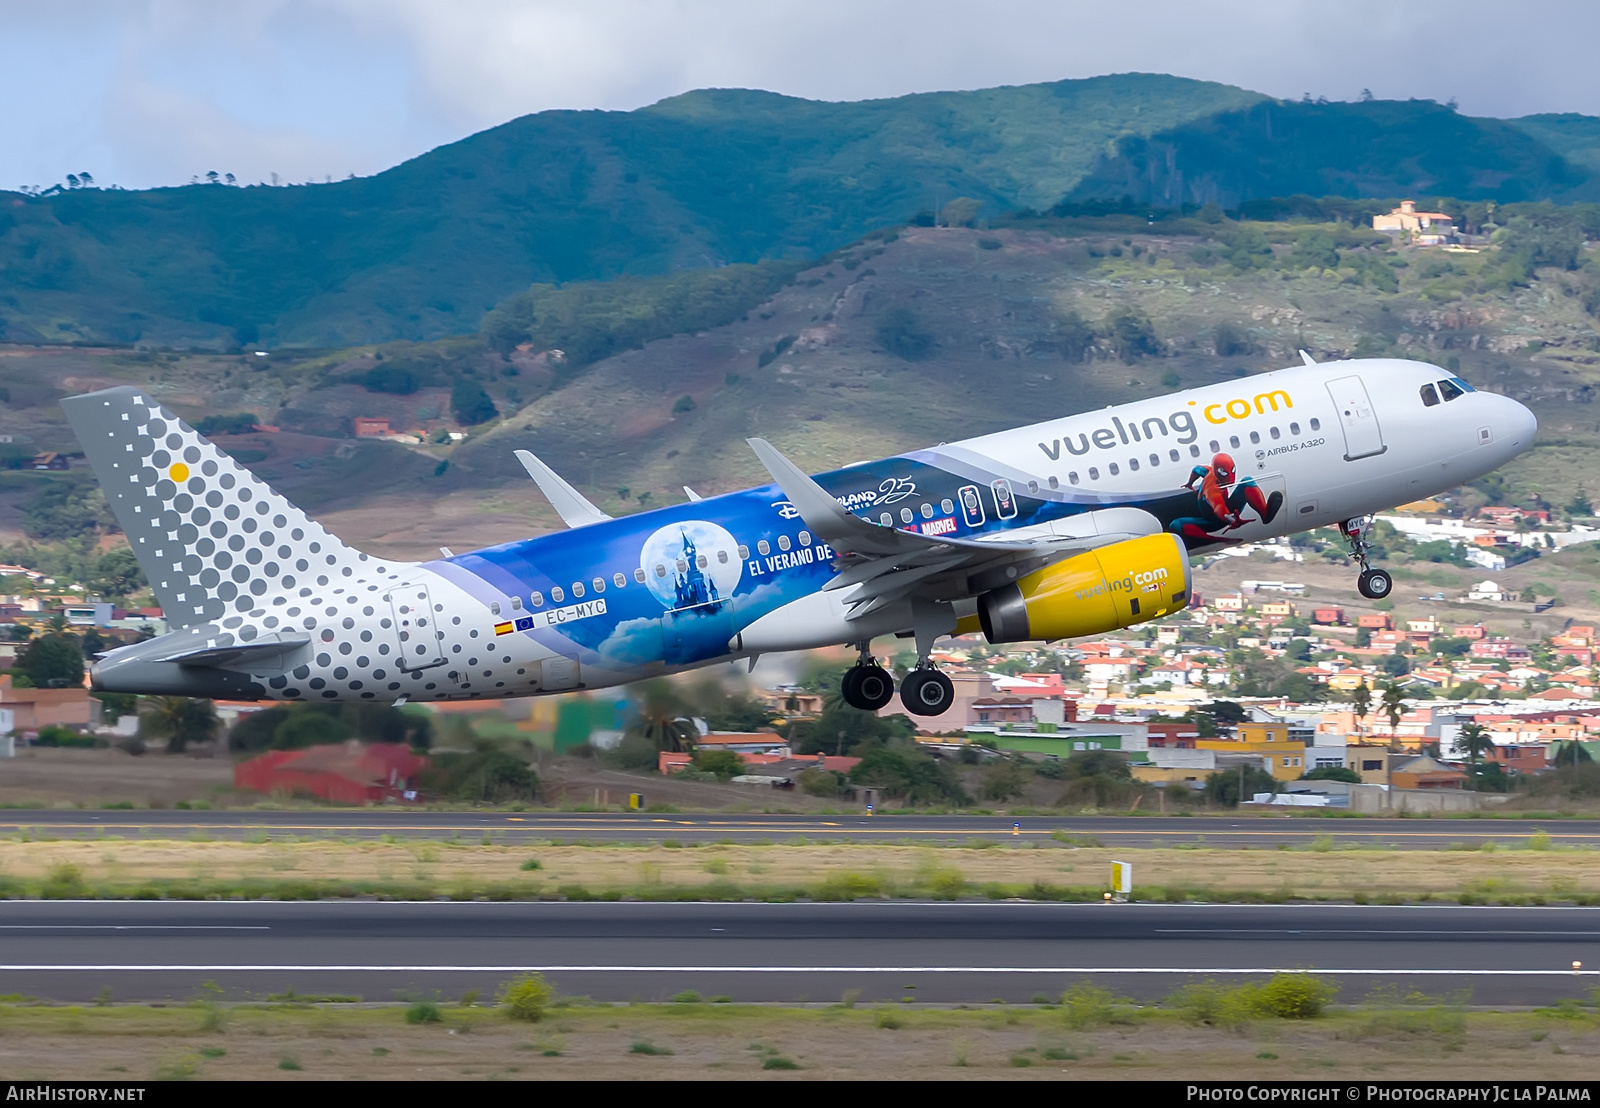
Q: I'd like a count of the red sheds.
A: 1